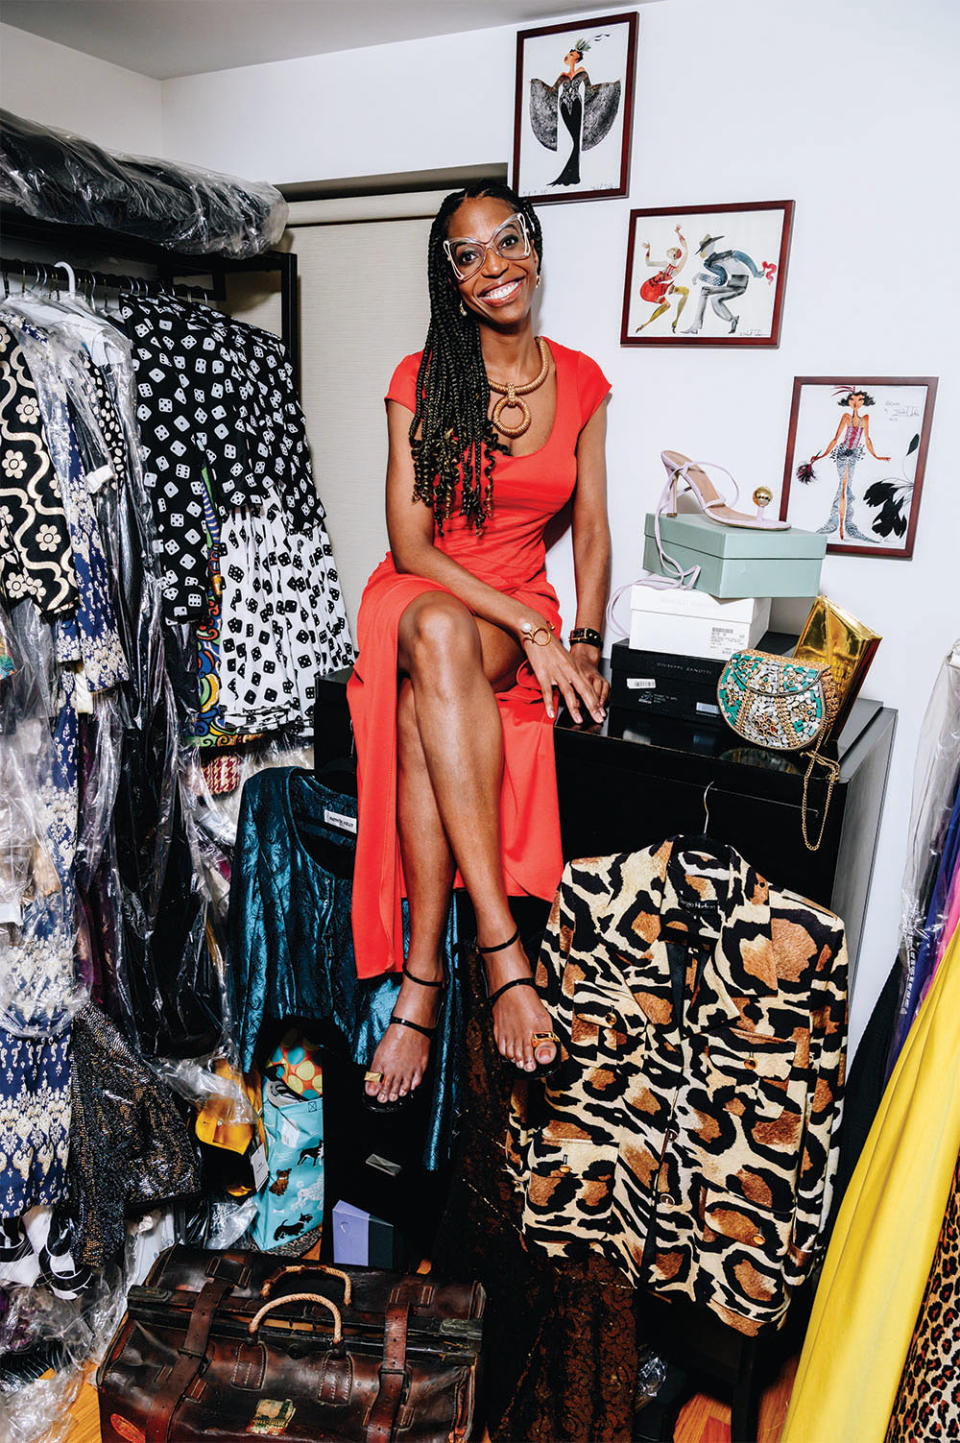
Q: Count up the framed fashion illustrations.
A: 3